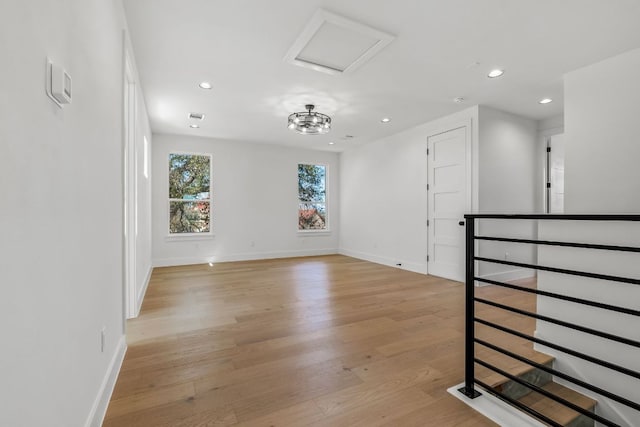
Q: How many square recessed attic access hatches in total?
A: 1